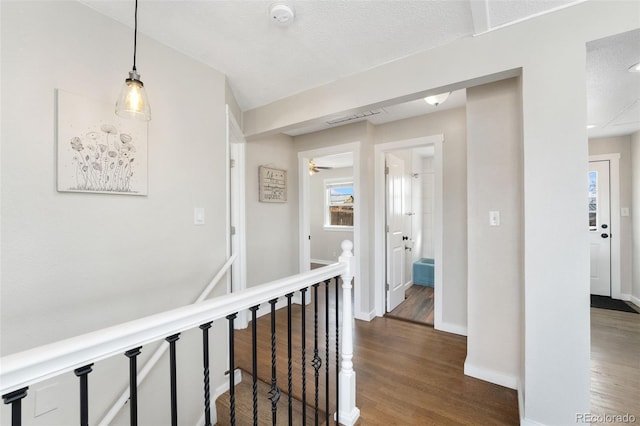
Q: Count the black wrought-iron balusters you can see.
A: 13